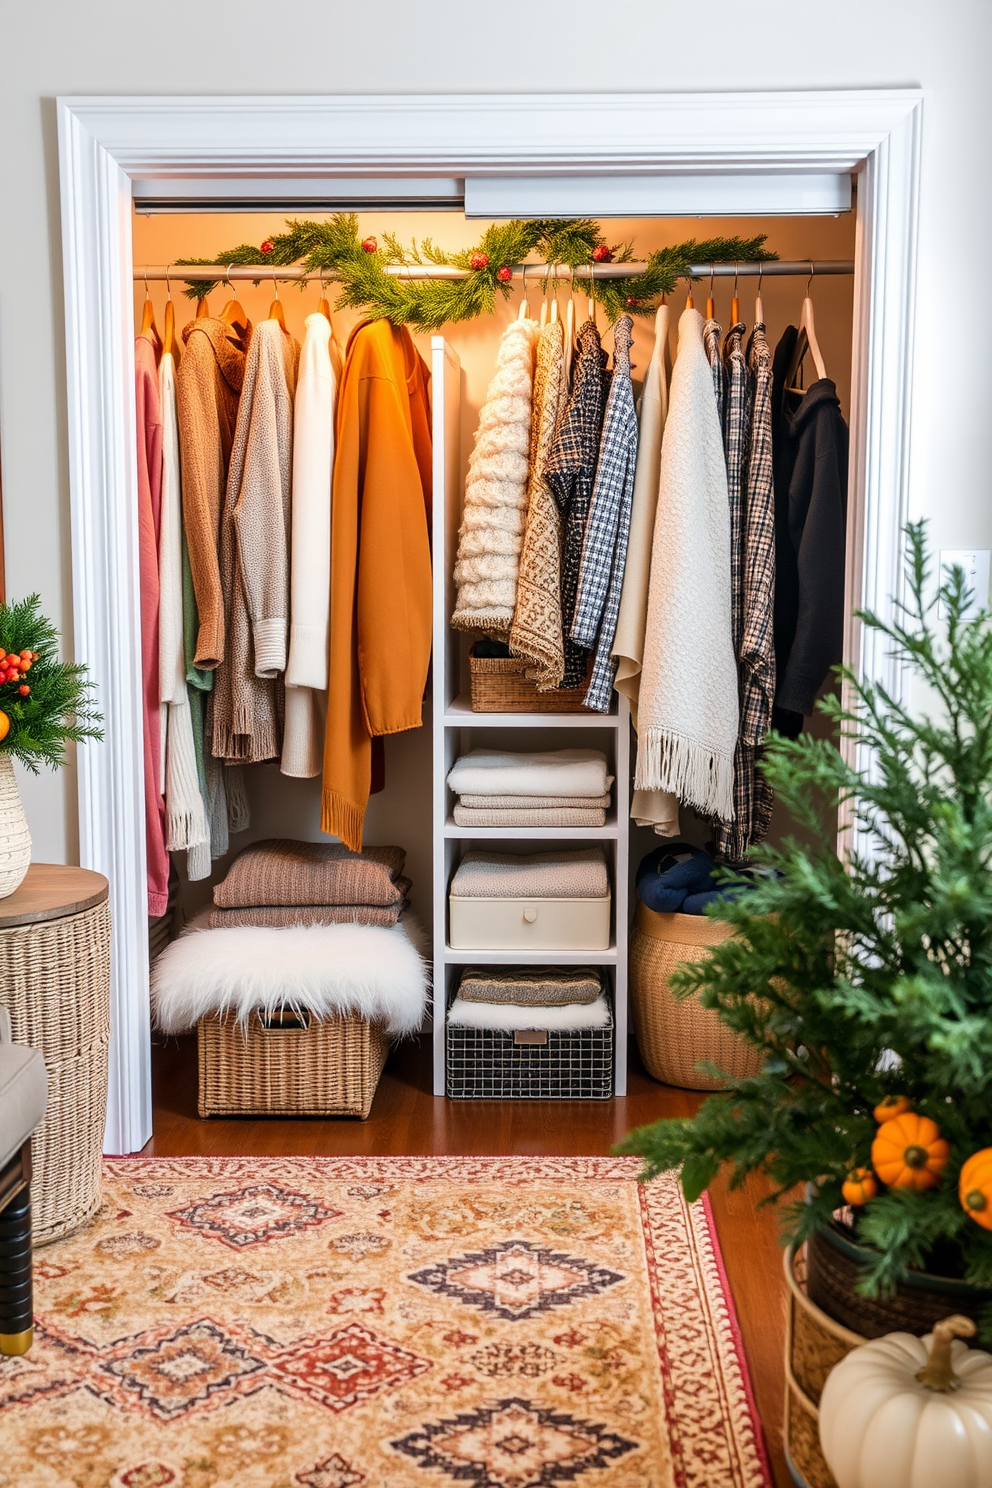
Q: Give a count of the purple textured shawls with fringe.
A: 0